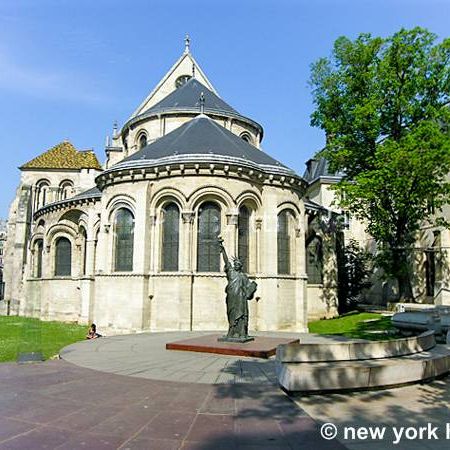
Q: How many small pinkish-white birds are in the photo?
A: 0